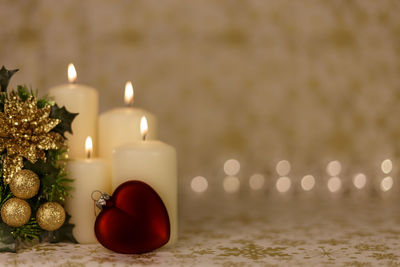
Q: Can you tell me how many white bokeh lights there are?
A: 12